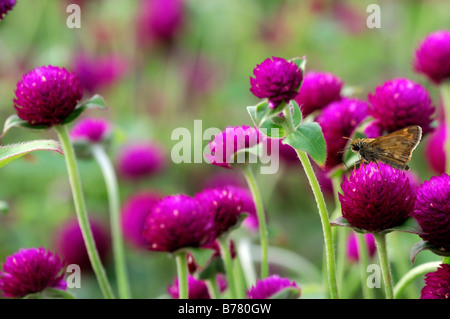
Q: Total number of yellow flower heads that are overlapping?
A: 0